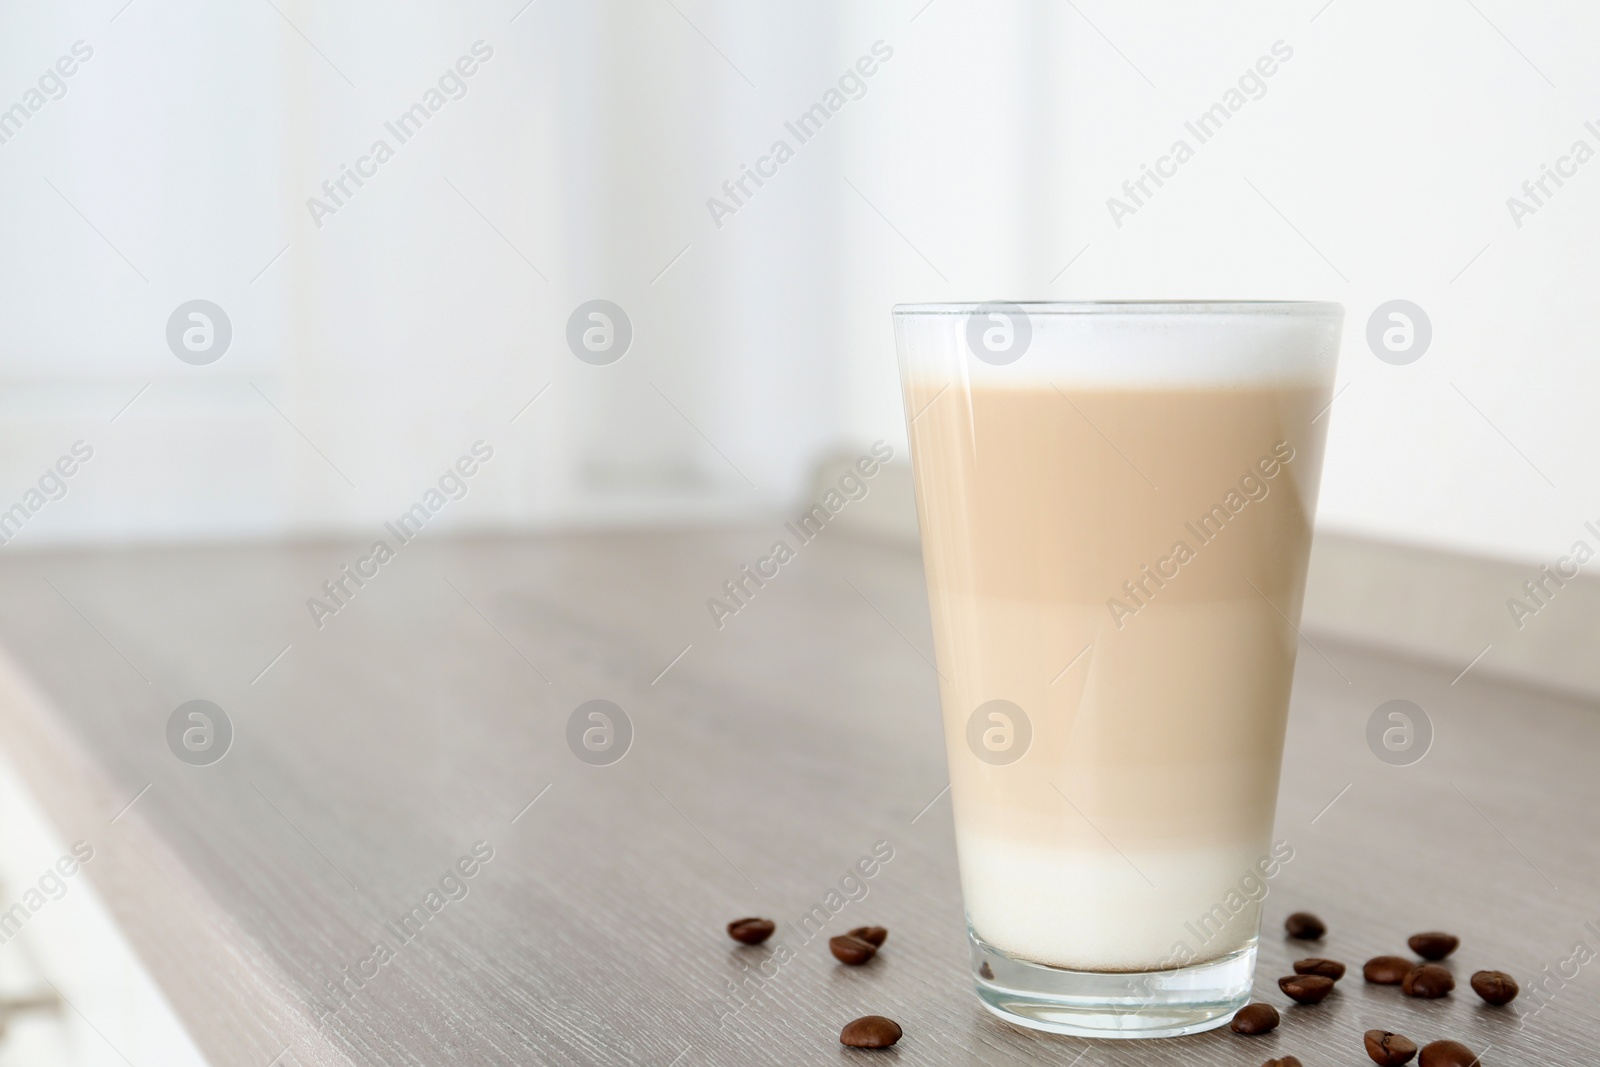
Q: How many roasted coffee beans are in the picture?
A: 15